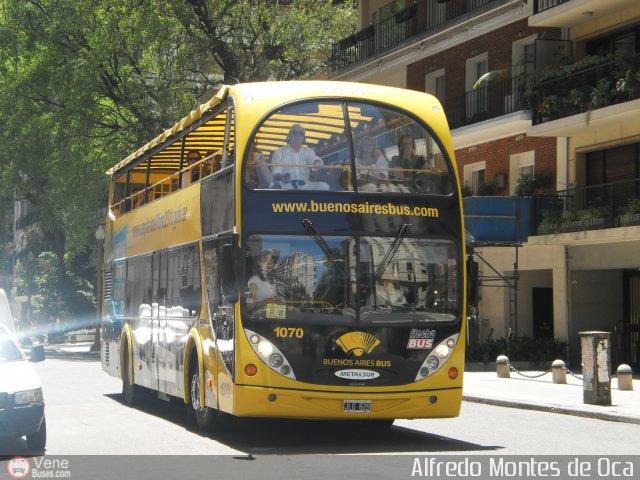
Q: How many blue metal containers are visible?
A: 1